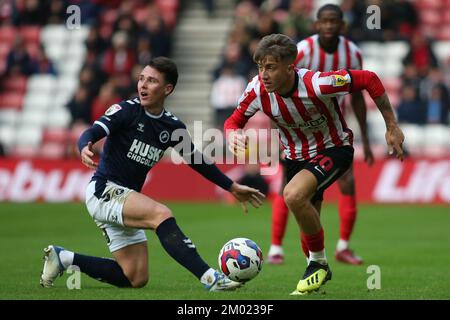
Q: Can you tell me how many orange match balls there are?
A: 0